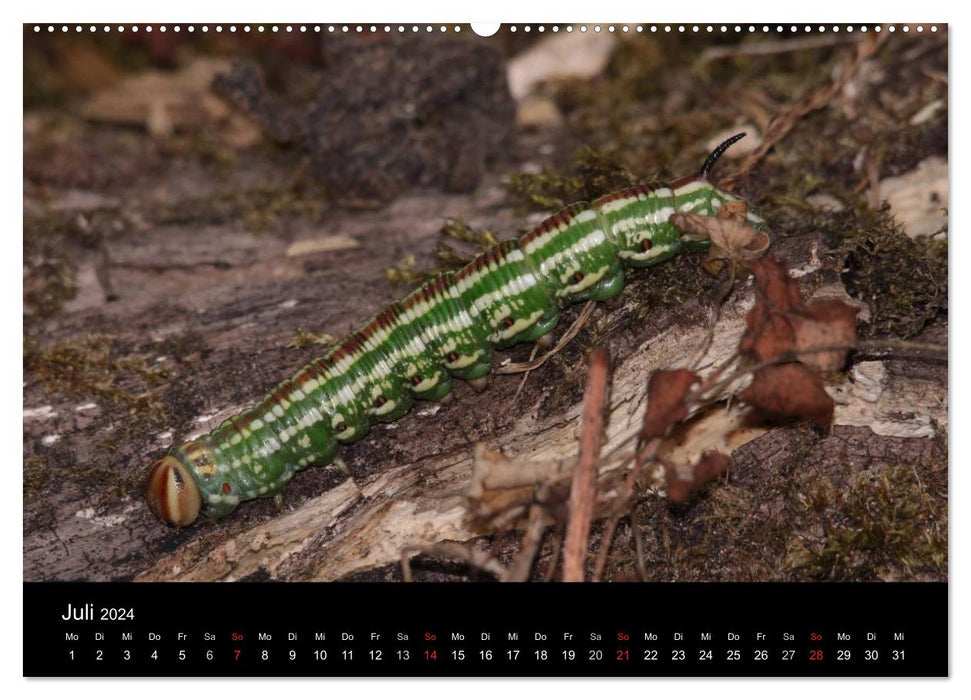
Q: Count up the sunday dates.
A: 4